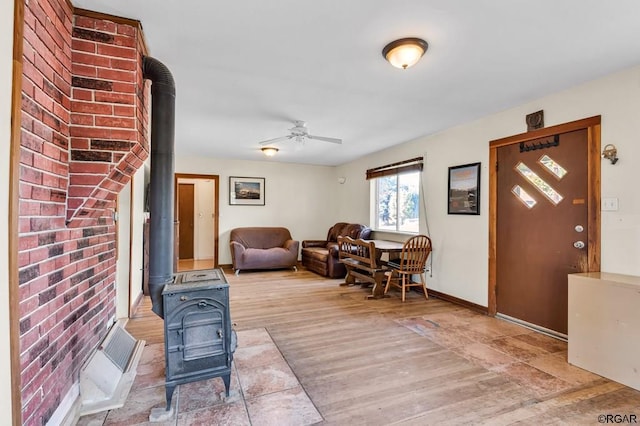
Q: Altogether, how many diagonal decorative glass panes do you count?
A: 3